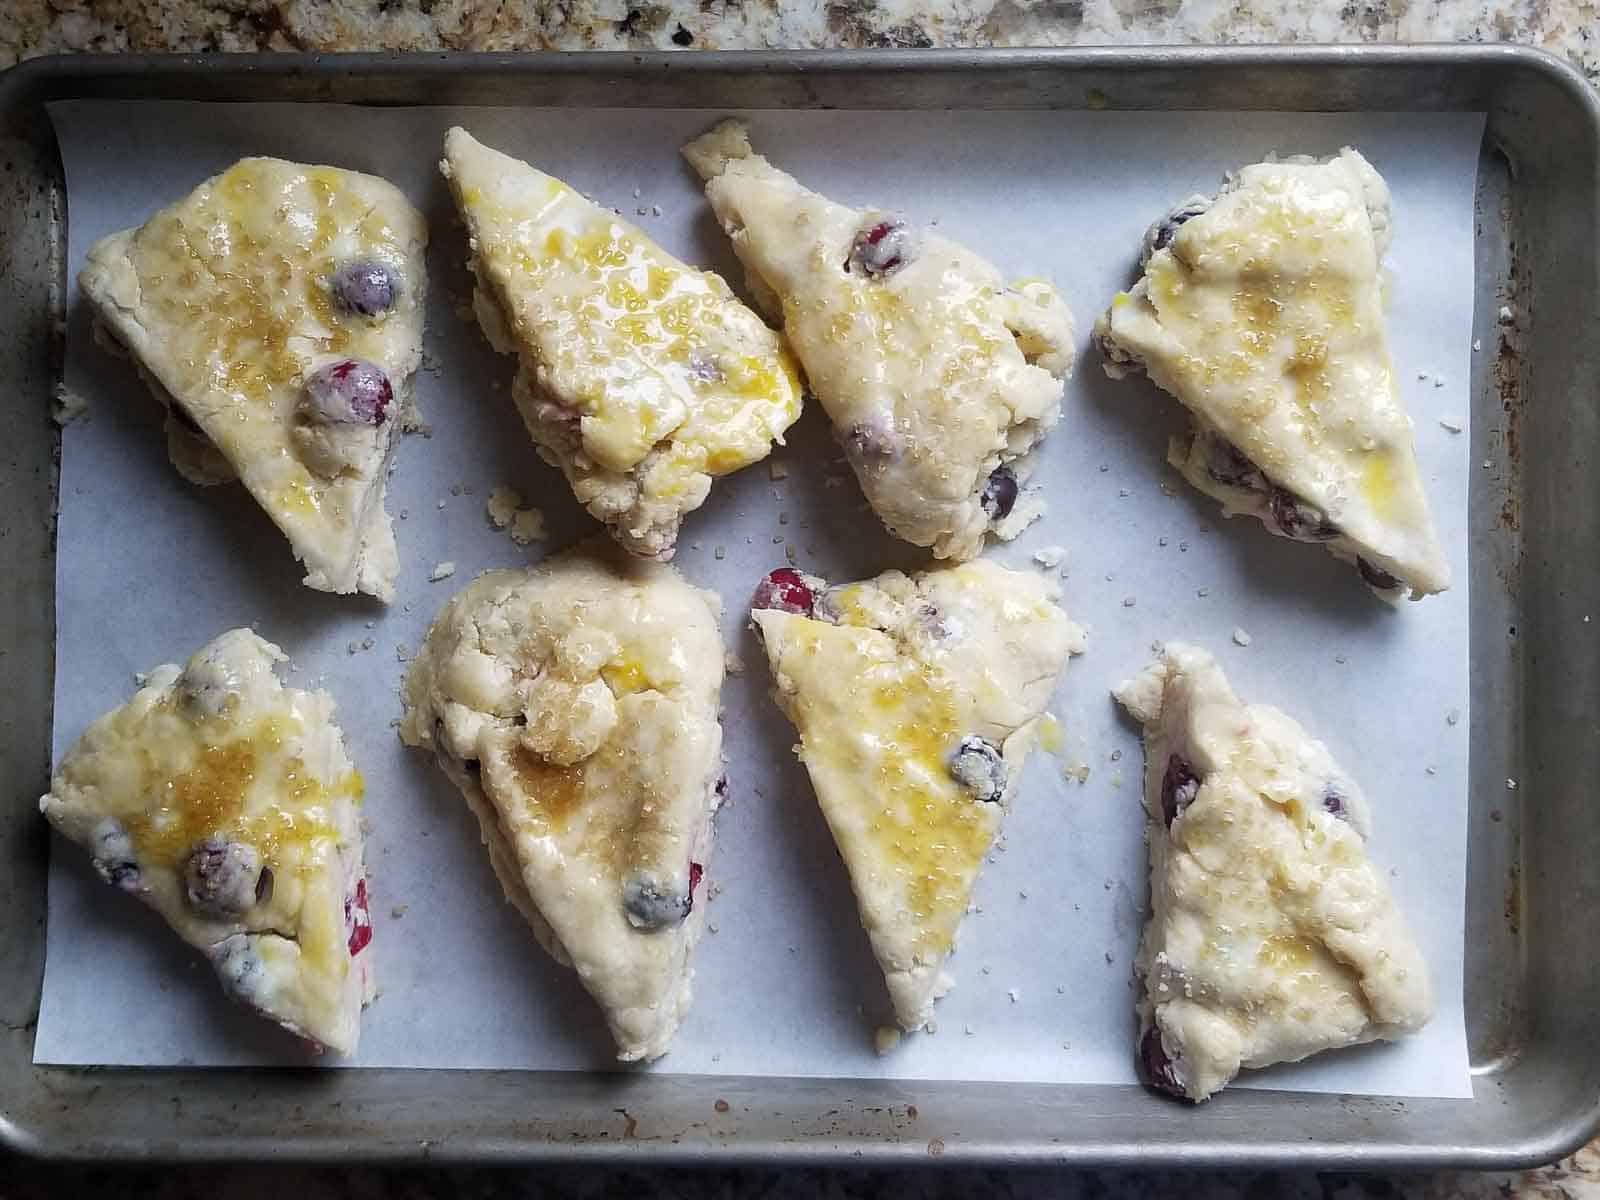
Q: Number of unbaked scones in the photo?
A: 8